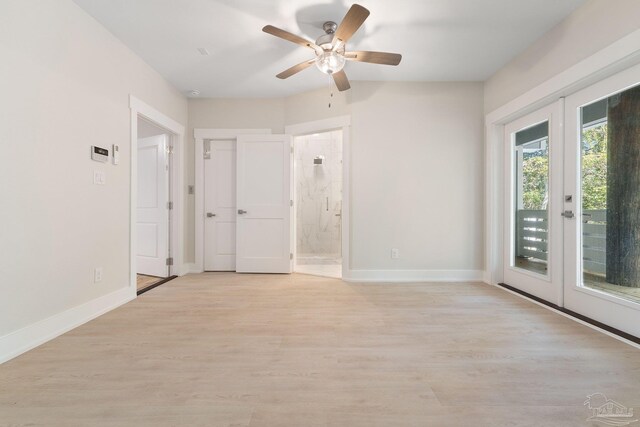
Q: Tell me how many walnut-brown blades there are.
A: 5